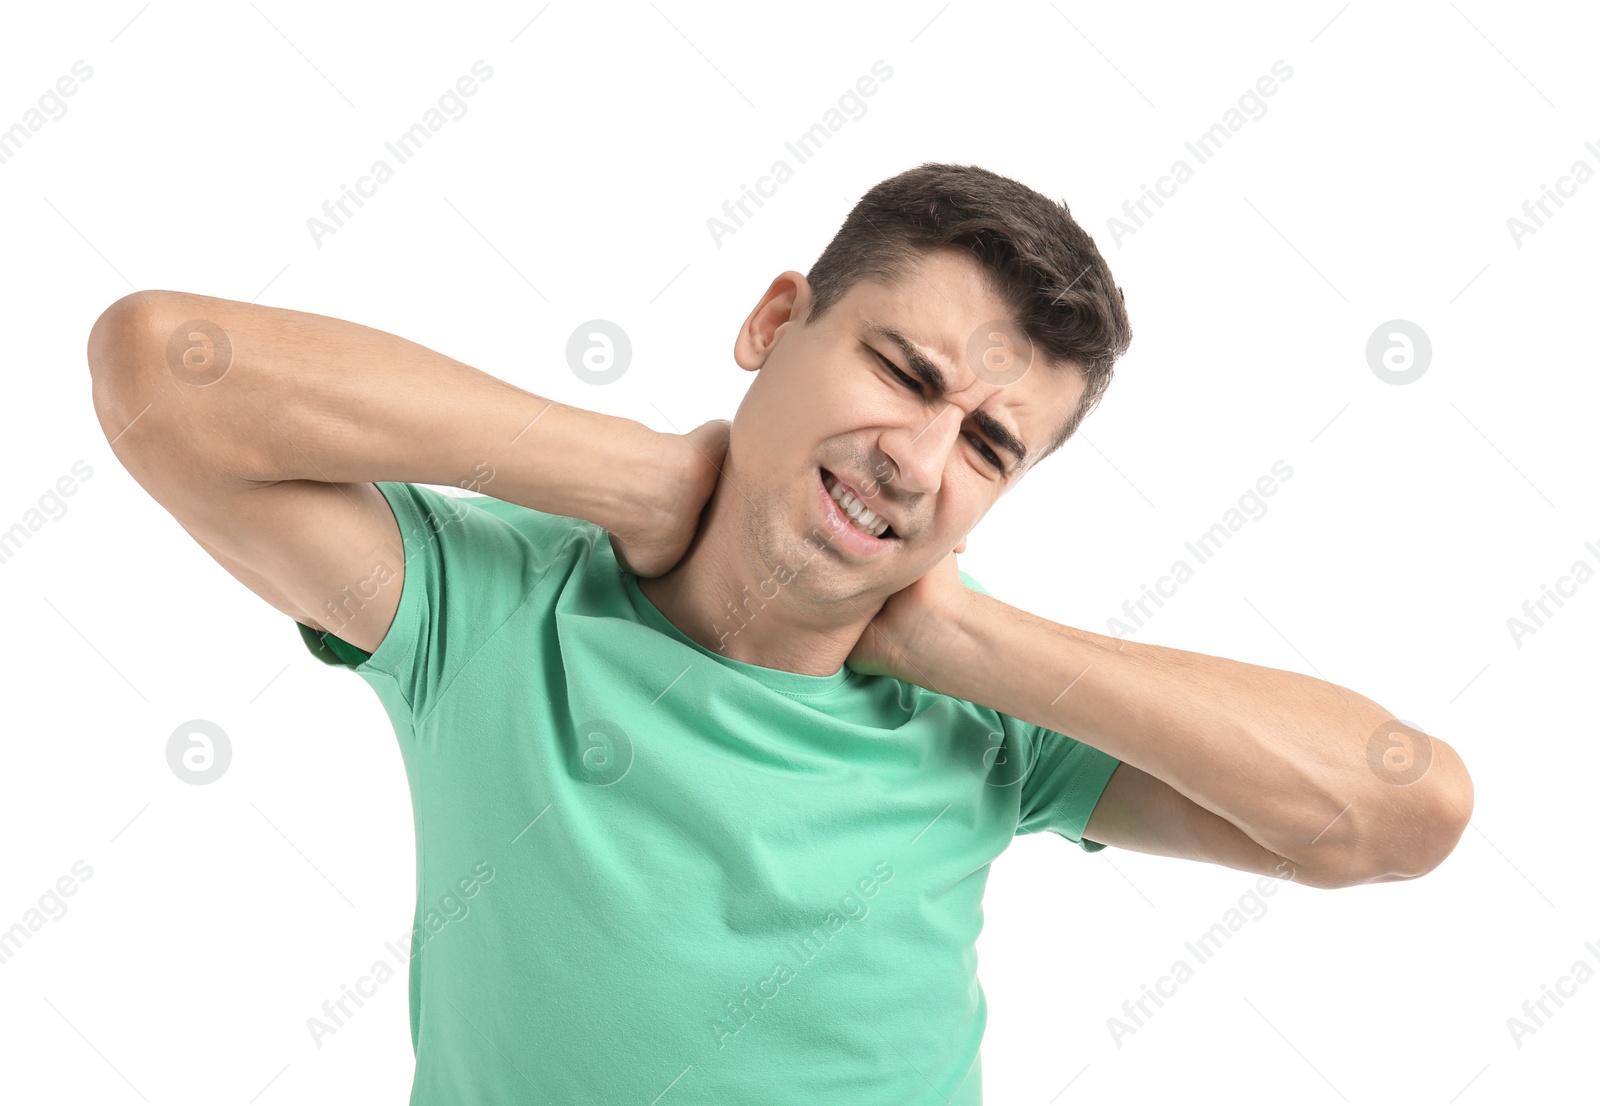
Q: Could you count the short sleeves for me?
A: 2